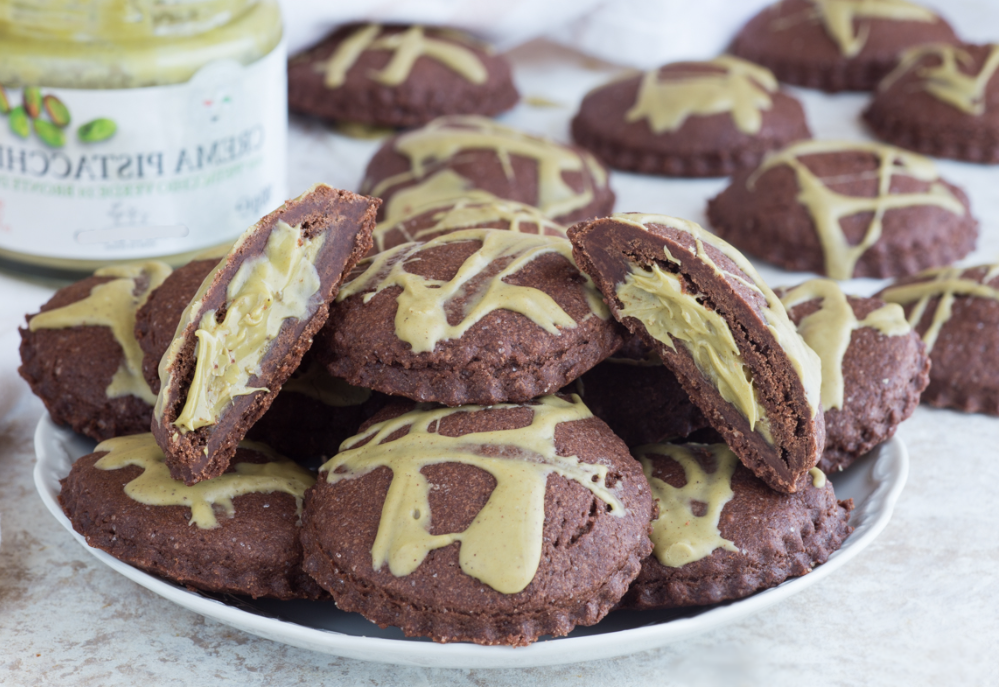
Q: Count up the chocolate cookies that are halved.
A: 2